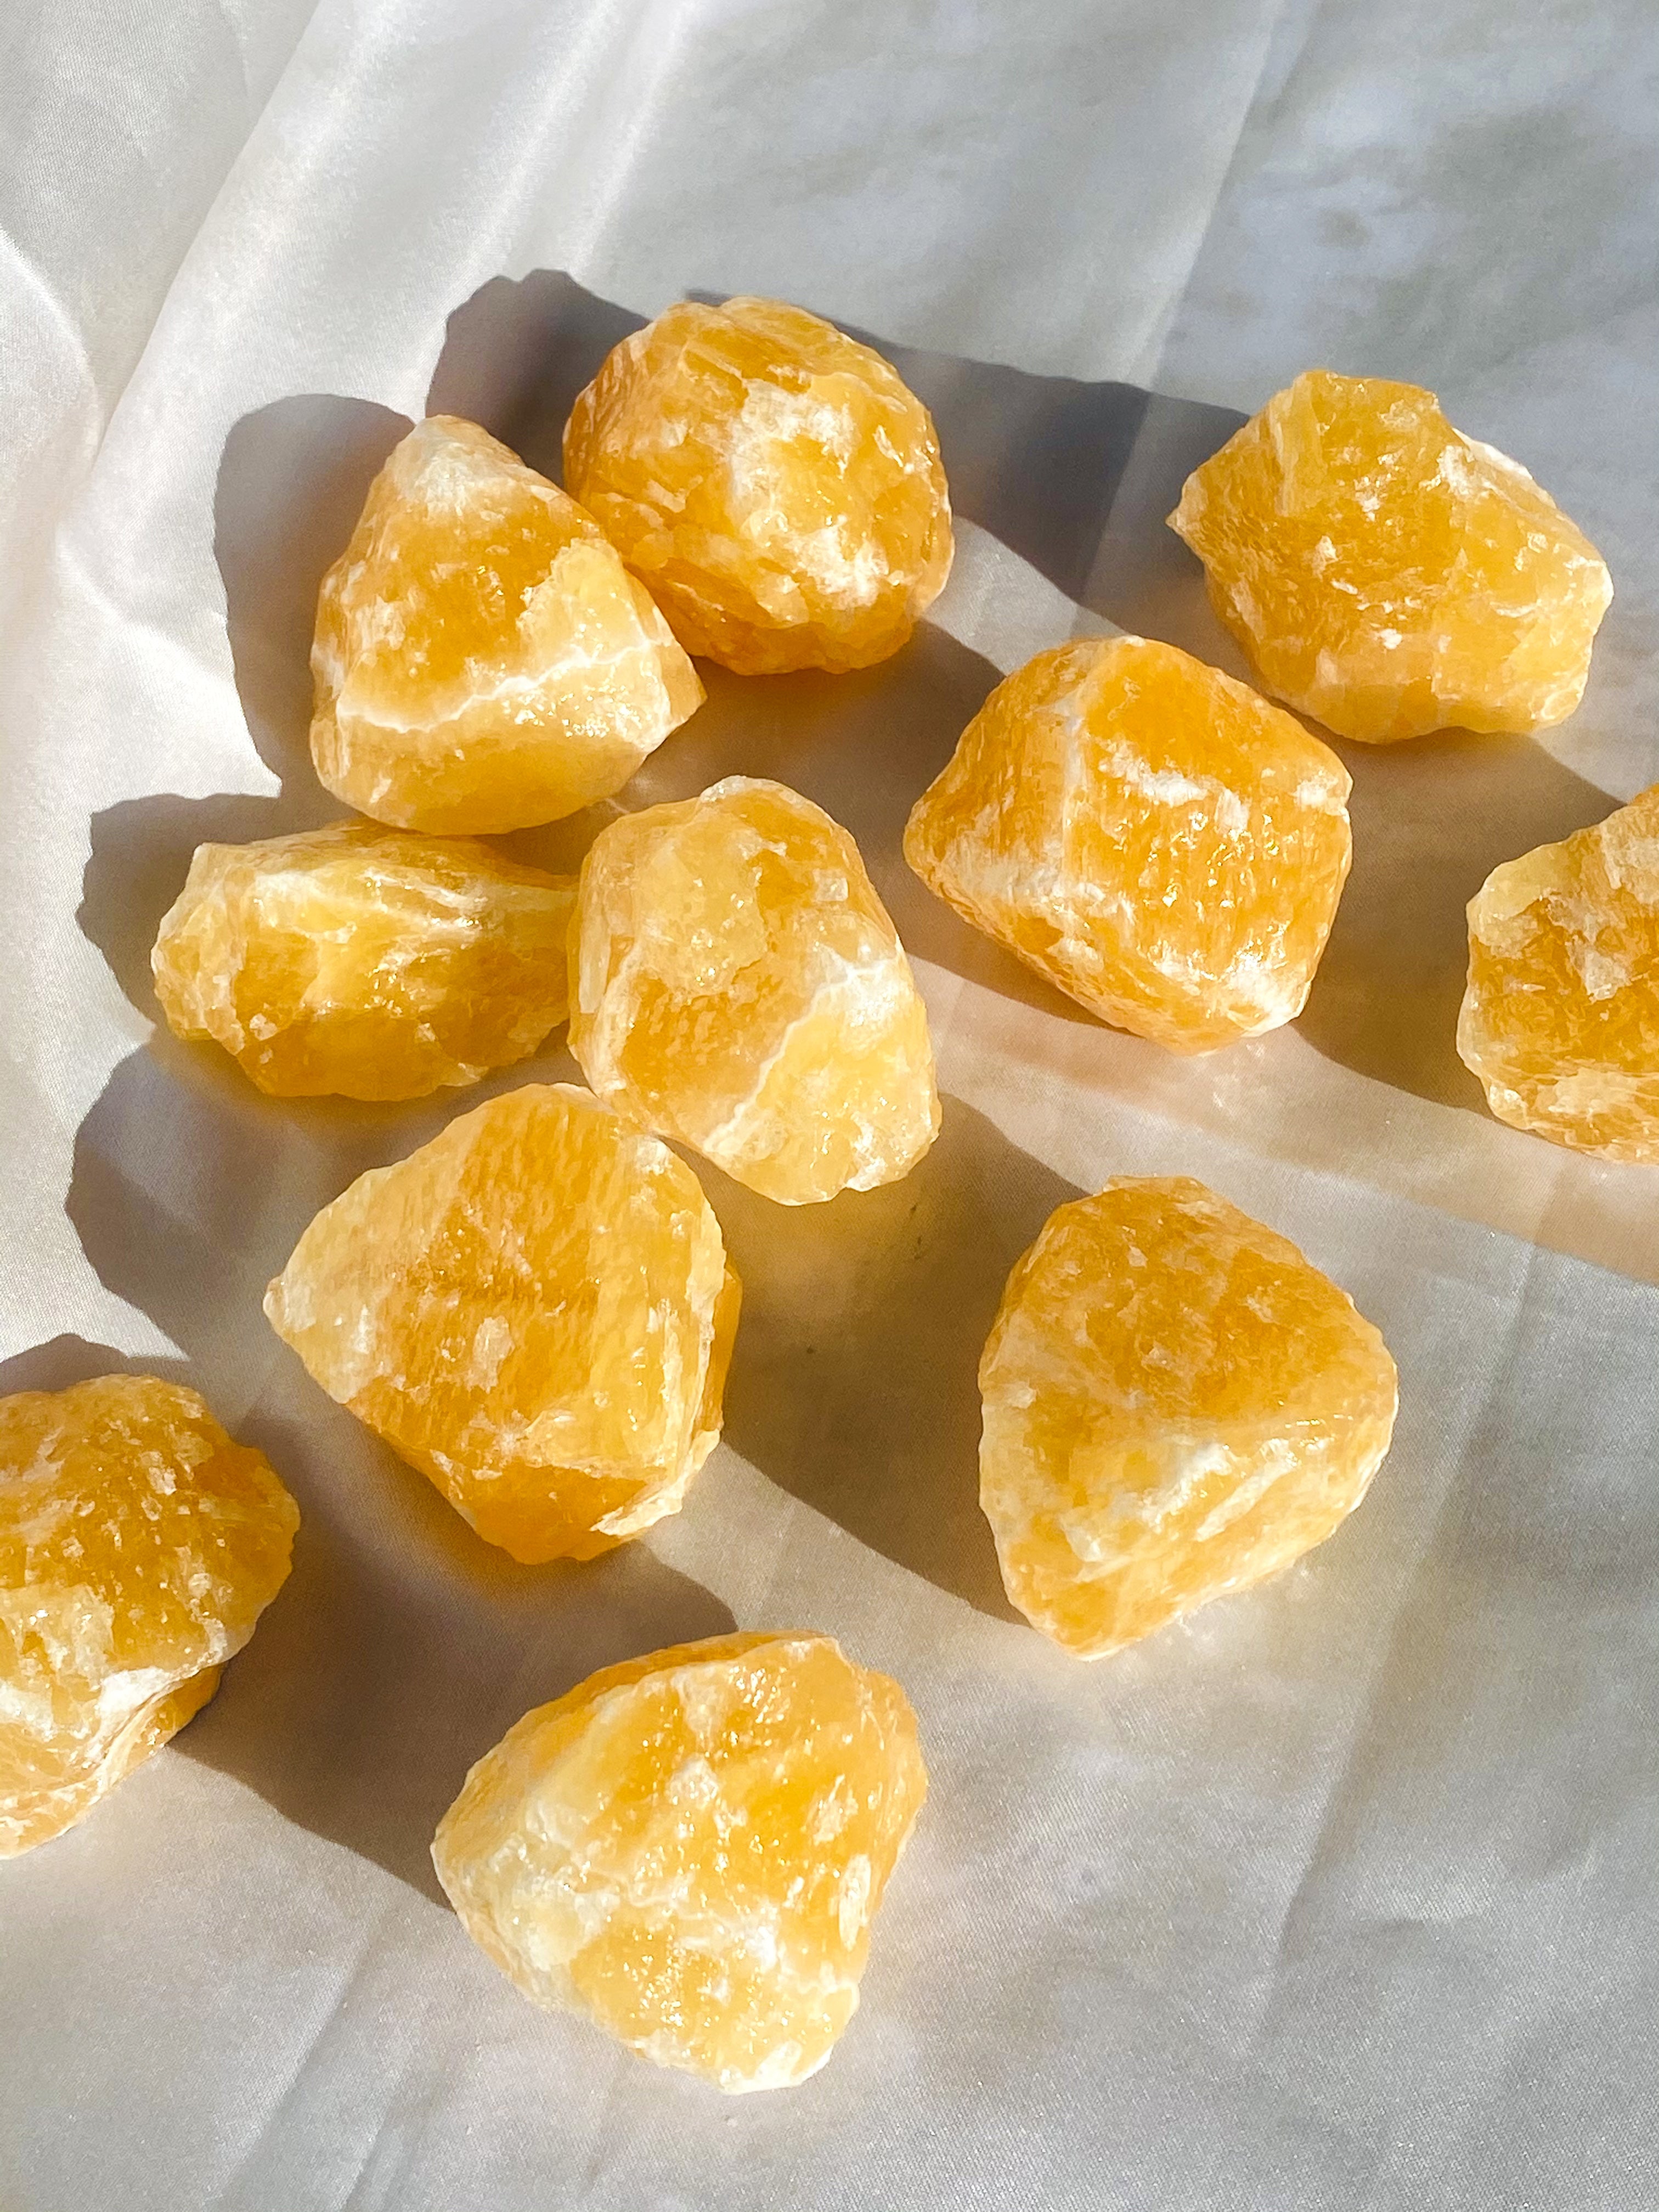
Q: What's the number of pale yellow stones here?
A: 11